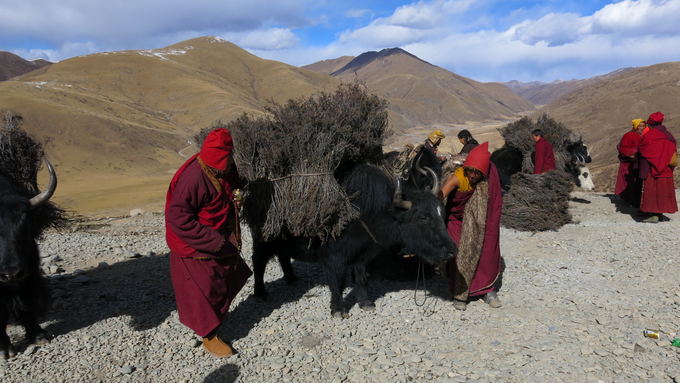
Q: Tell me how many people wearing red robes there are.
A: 5